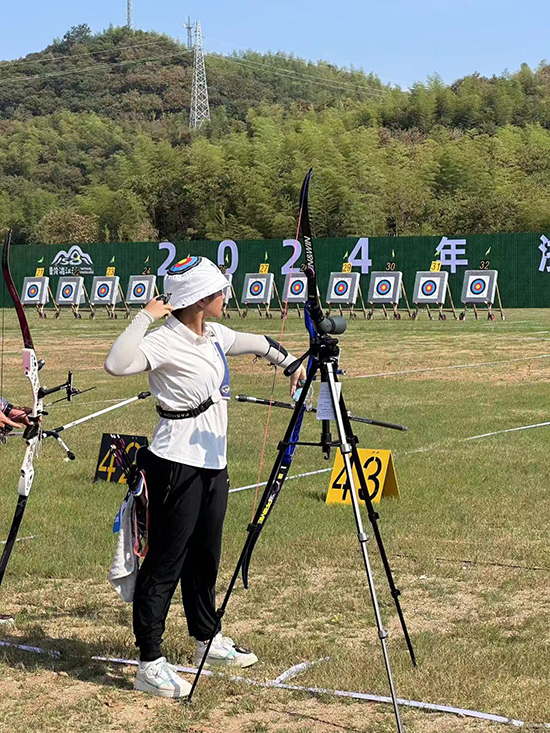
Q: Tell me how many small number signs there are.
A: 11